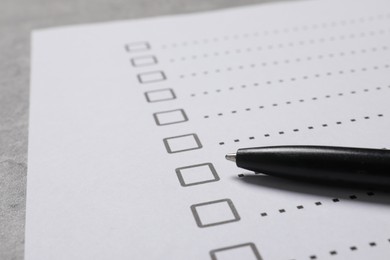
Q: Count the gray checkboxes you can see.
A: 9